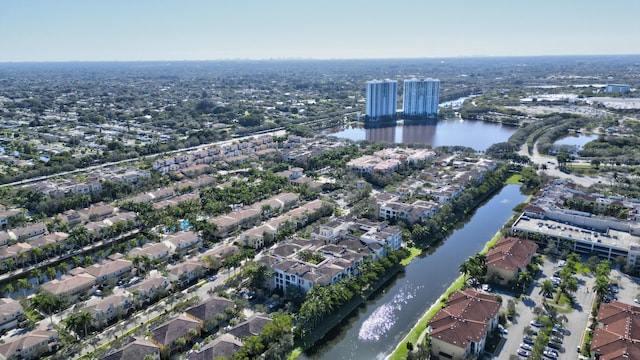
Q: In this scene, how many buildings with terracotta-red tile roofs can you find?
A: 3